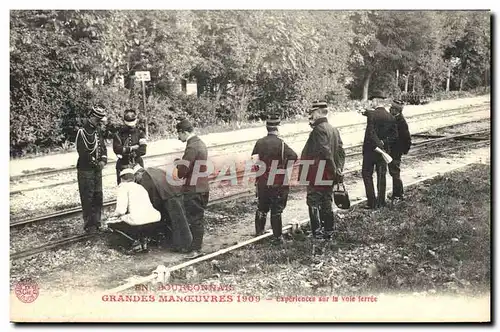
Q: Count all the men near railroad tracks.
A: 9